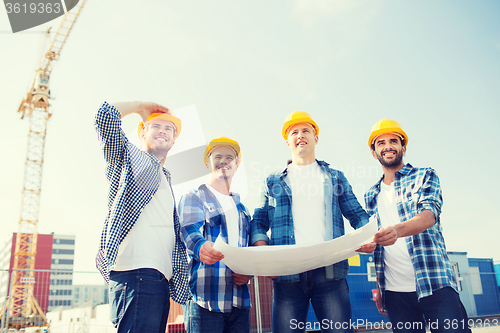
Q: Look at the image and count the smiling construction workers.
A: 4